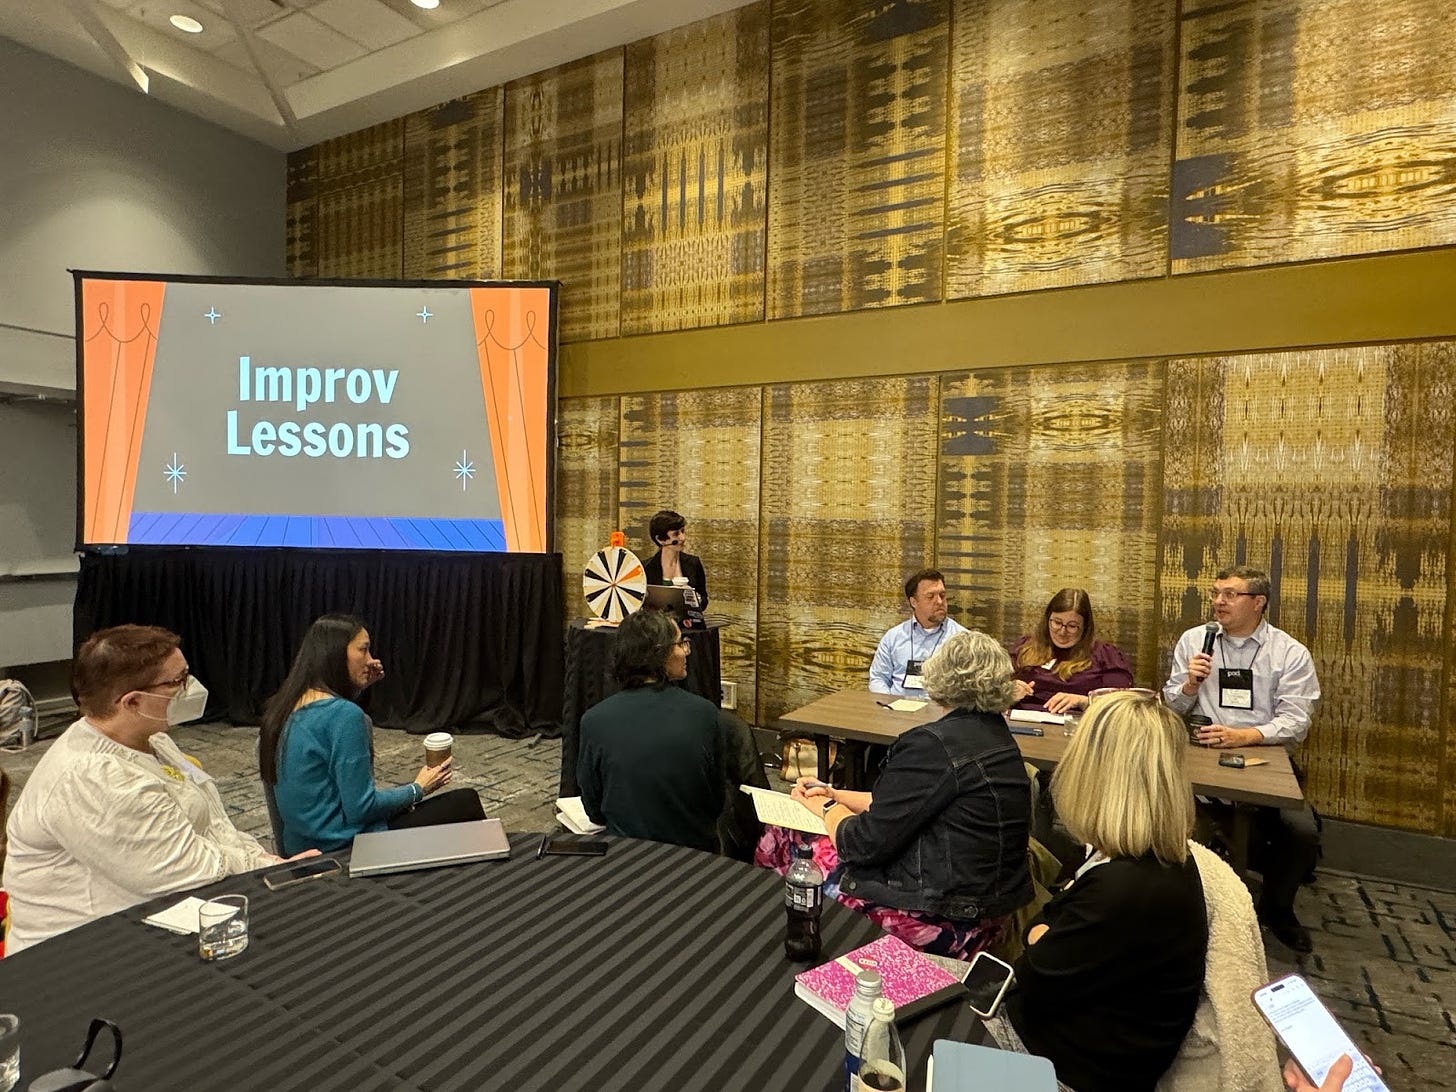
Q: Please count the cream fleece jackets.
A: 1